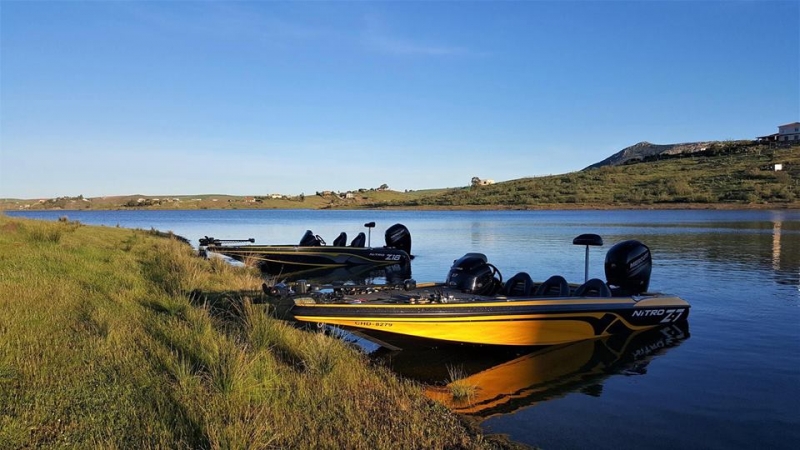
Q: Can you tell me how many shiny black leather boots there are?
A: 0